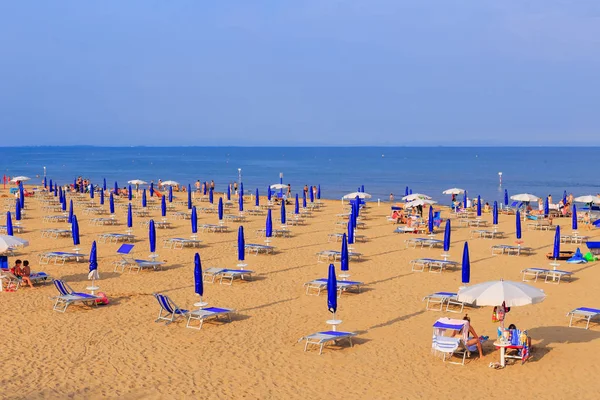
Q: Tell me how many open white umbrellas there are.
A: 12